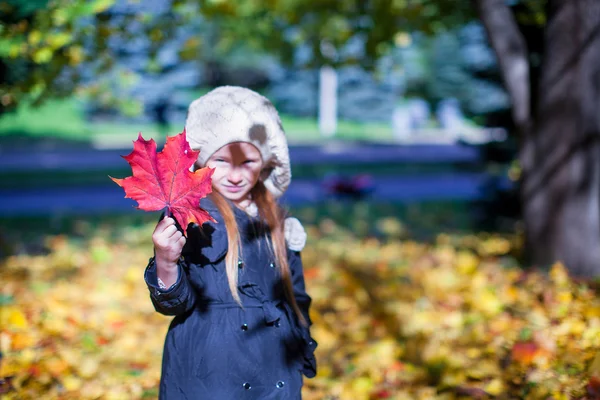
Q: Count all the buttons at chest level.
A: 2